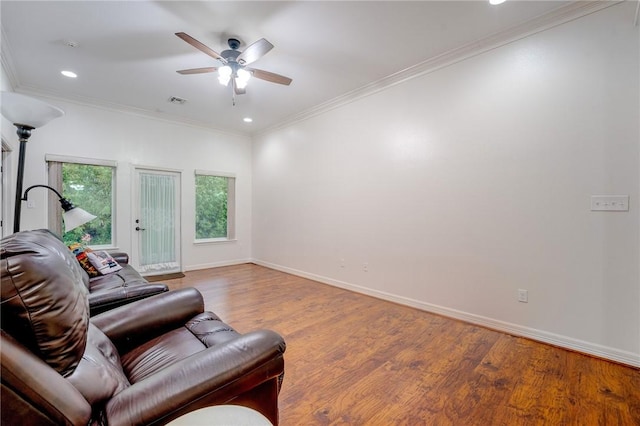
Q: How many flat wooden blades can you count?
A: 5